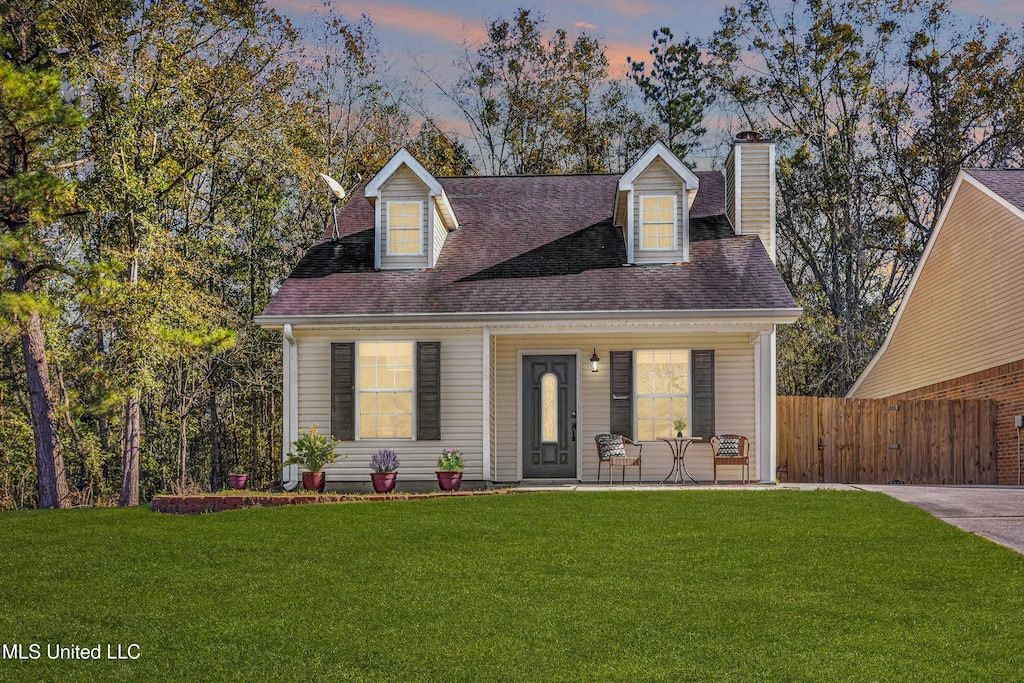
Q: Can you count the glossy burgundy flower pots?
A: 4